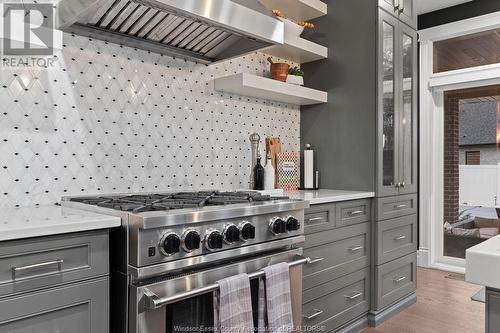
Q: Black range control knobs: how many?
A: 7